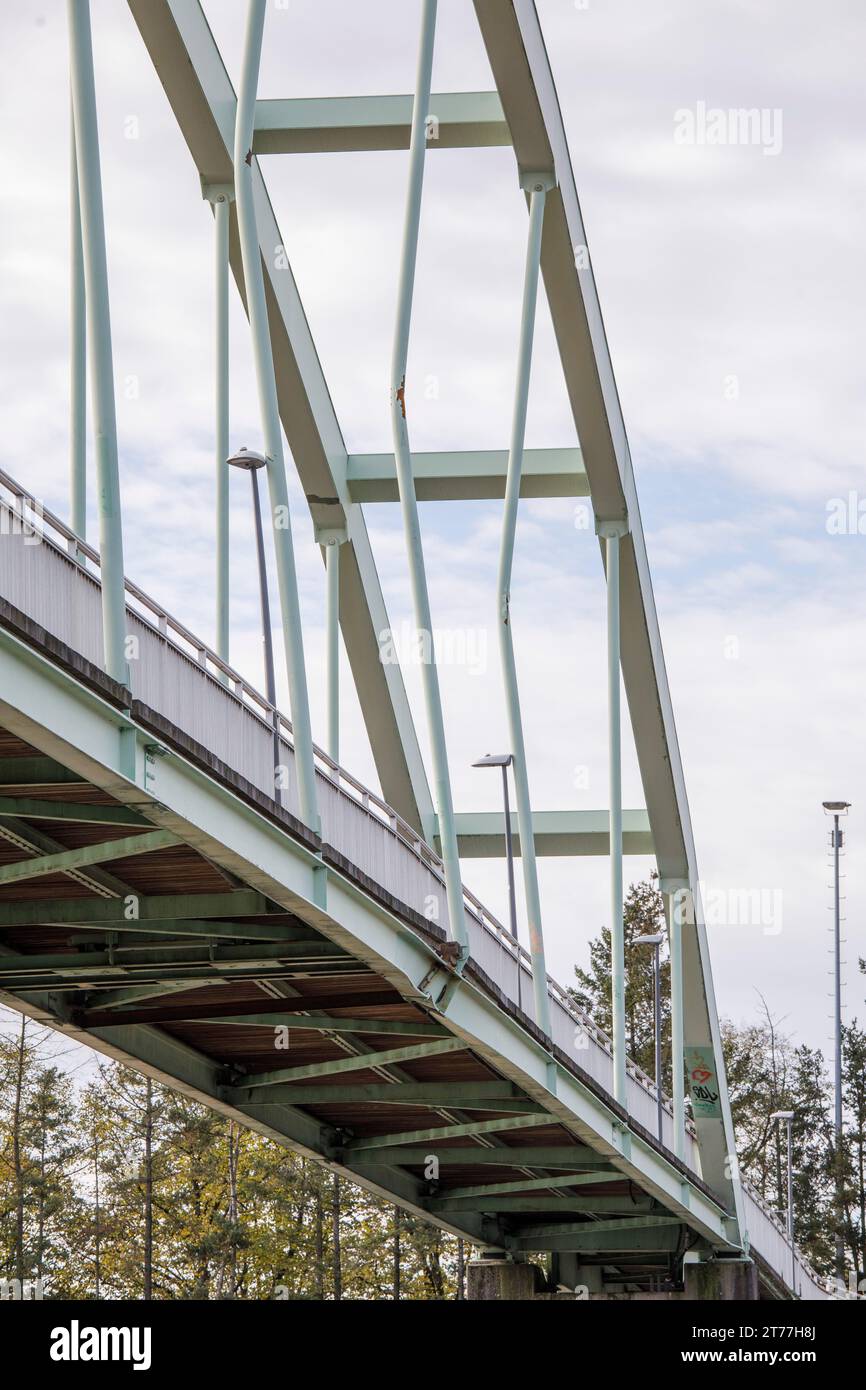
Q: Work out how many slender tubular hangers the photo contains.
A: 9